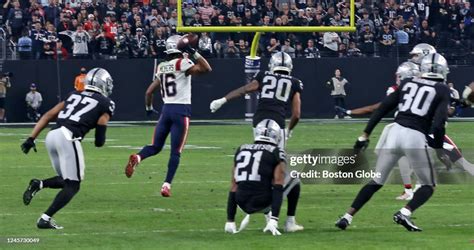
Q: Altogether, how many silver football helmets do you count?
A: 7